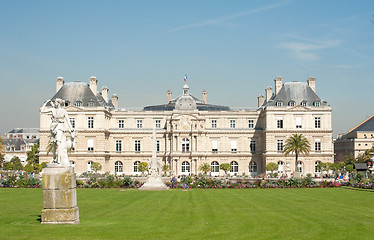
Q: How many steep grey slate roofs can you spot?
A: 2